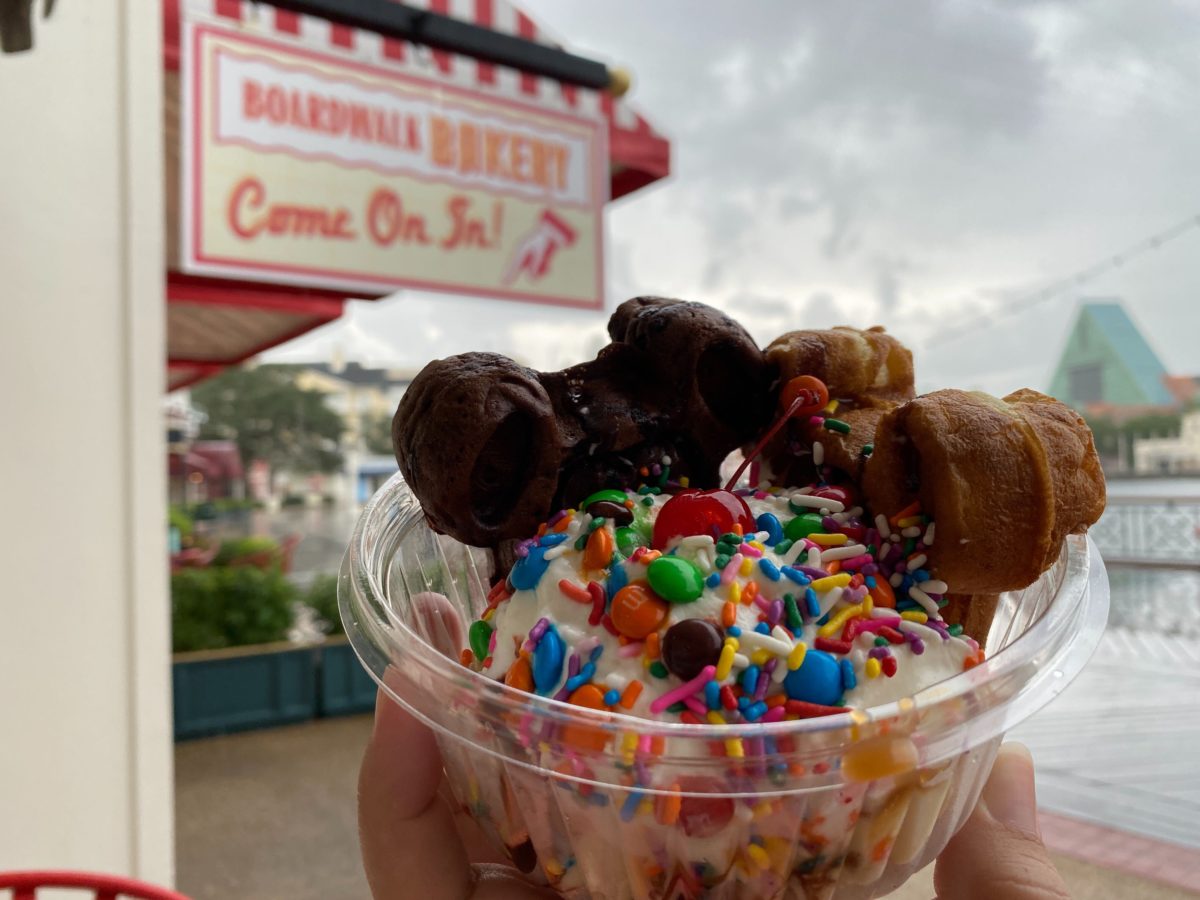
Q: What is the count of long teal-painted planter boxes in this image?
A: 2